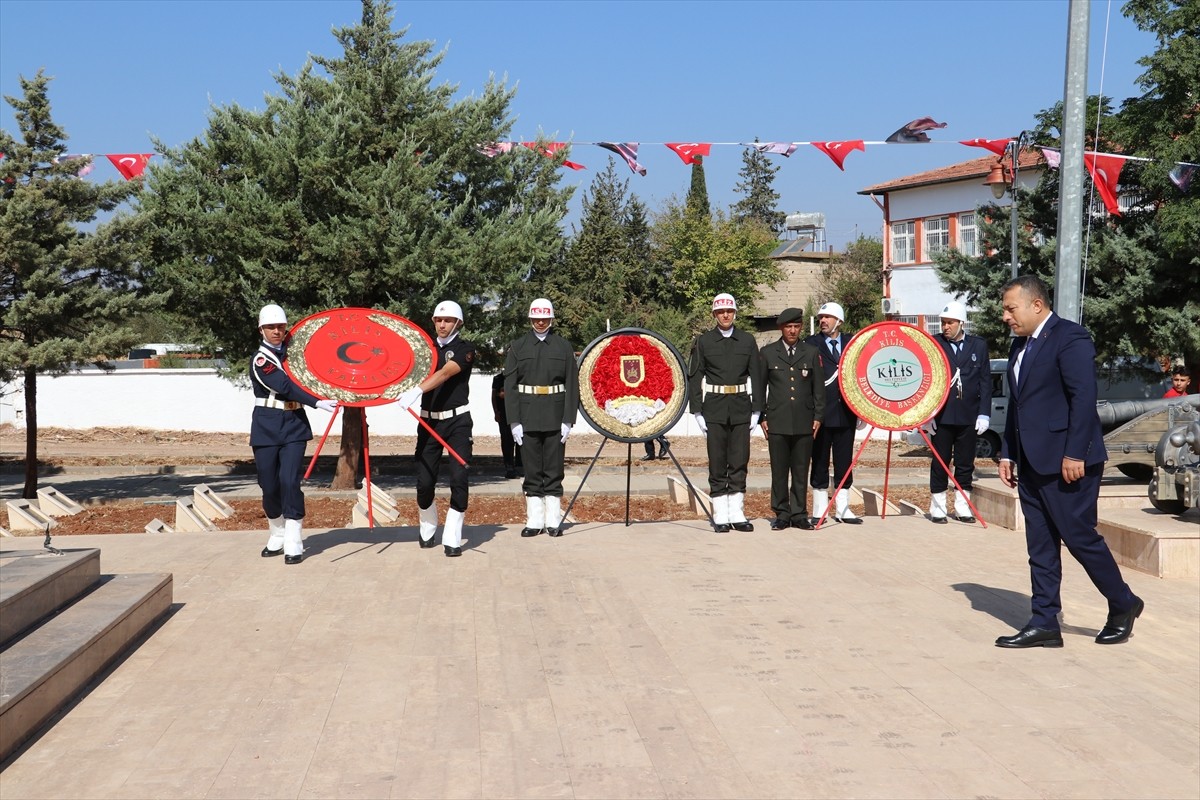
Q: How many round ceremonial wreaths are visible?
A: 3